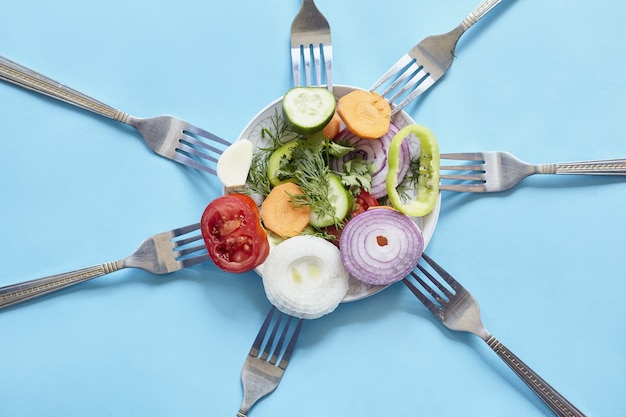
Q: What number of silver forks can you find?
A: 7